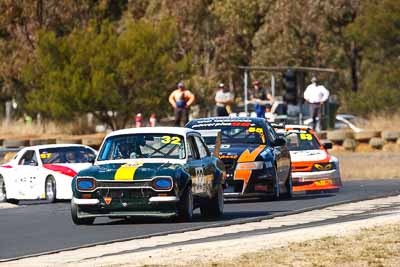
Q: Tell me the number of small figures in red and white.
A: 2